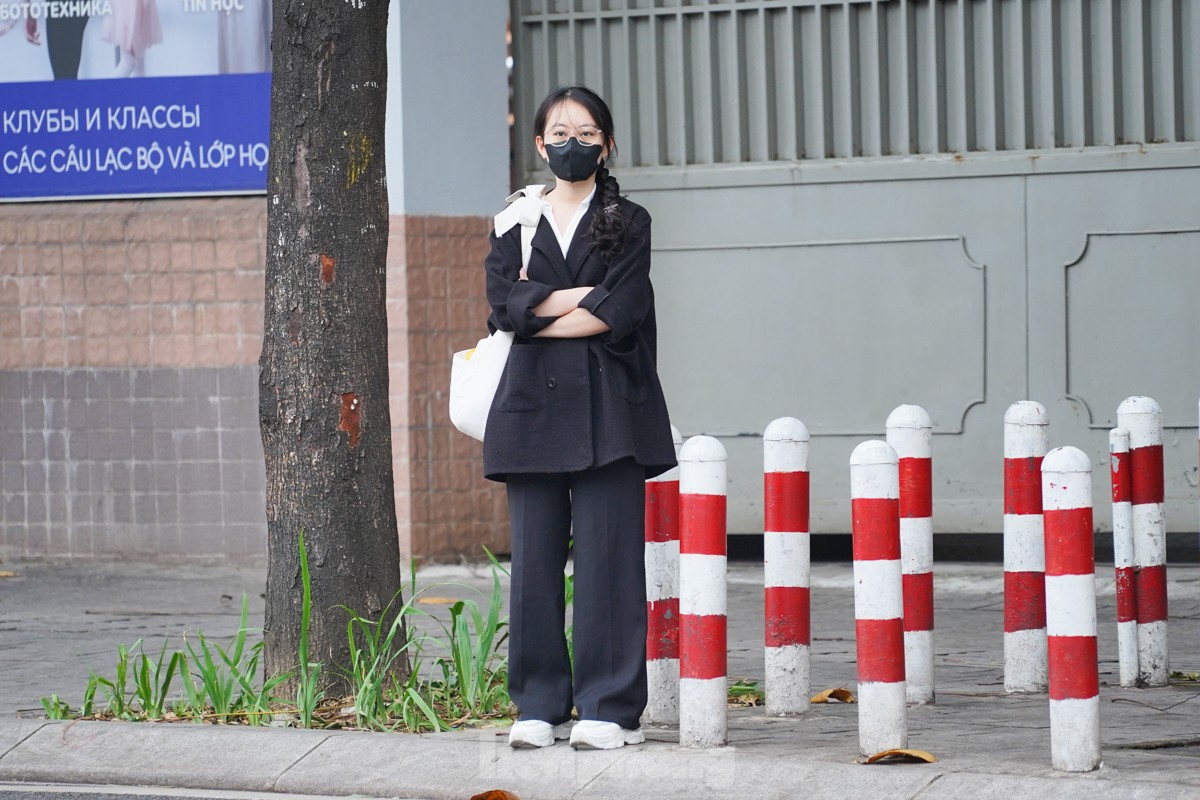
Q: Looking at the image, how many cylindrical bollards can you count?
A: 9